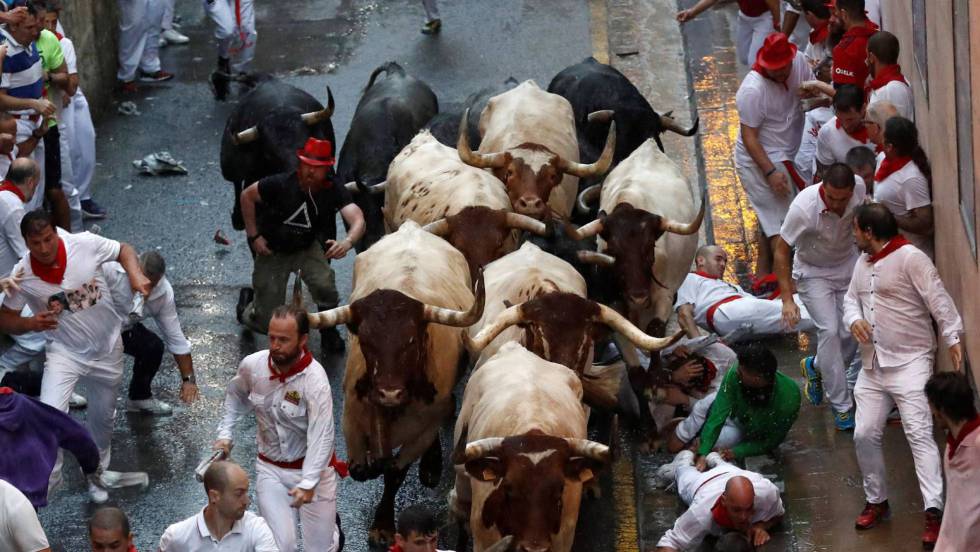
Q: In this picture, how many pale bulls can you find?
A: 6